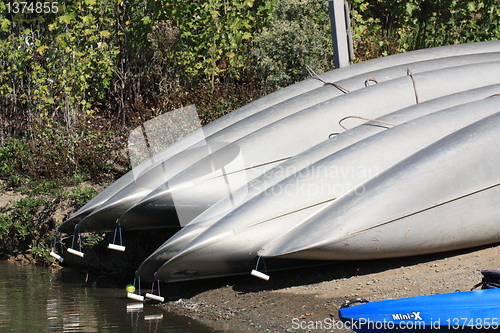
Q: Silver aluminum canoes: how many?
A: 6